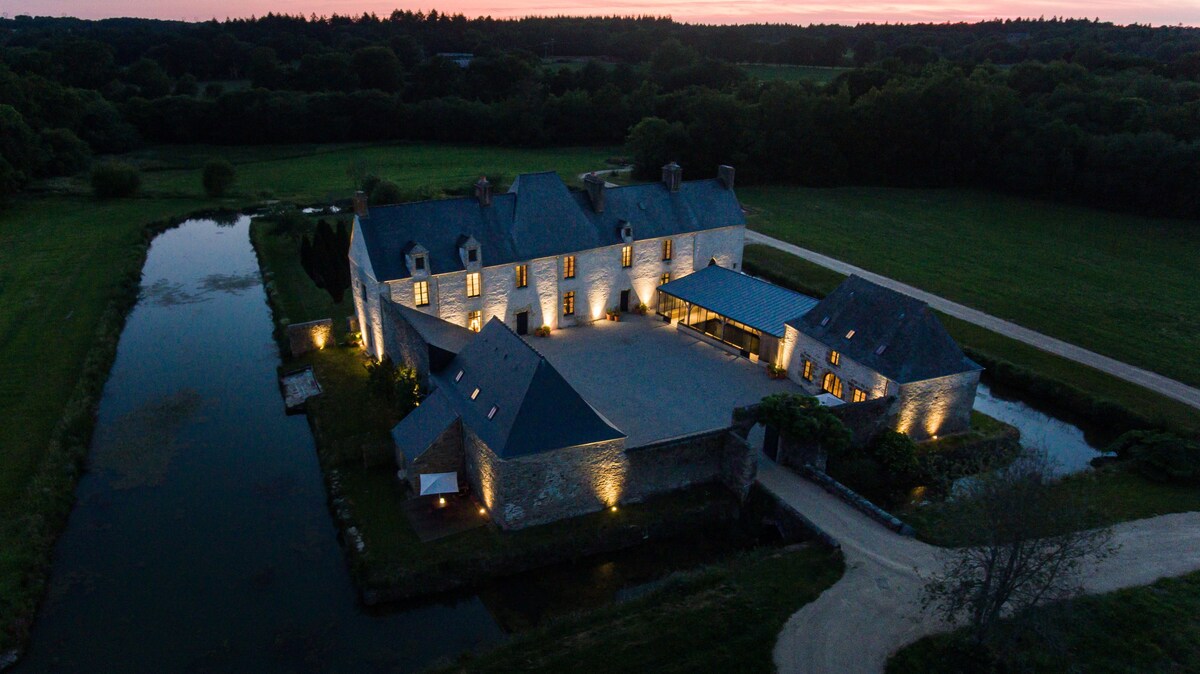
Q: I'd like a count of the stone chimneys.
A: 5